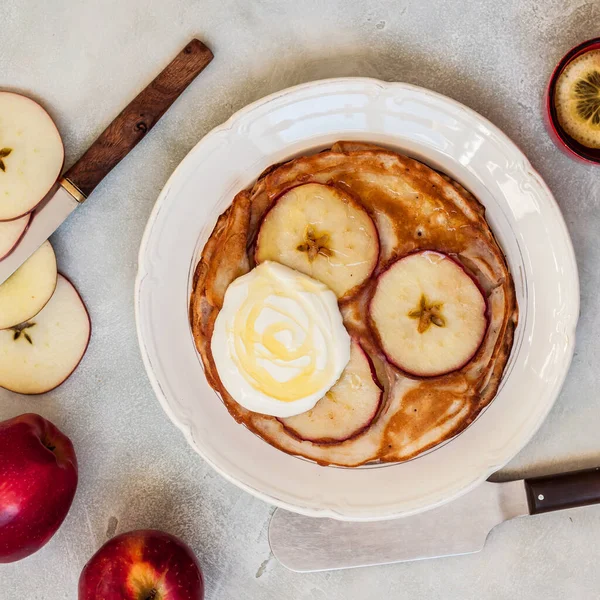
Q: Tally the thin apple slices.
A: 7